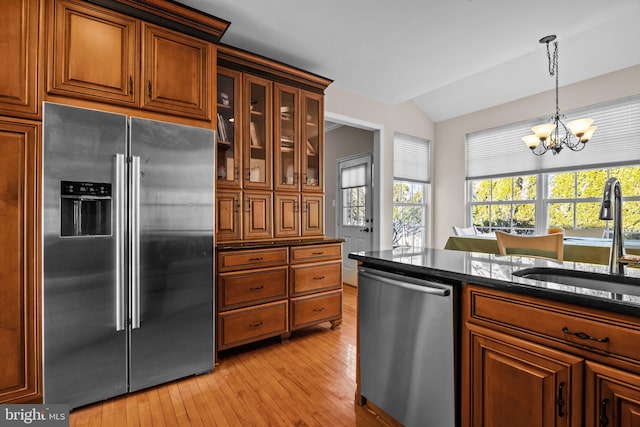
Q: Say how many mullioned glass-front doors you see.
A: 4